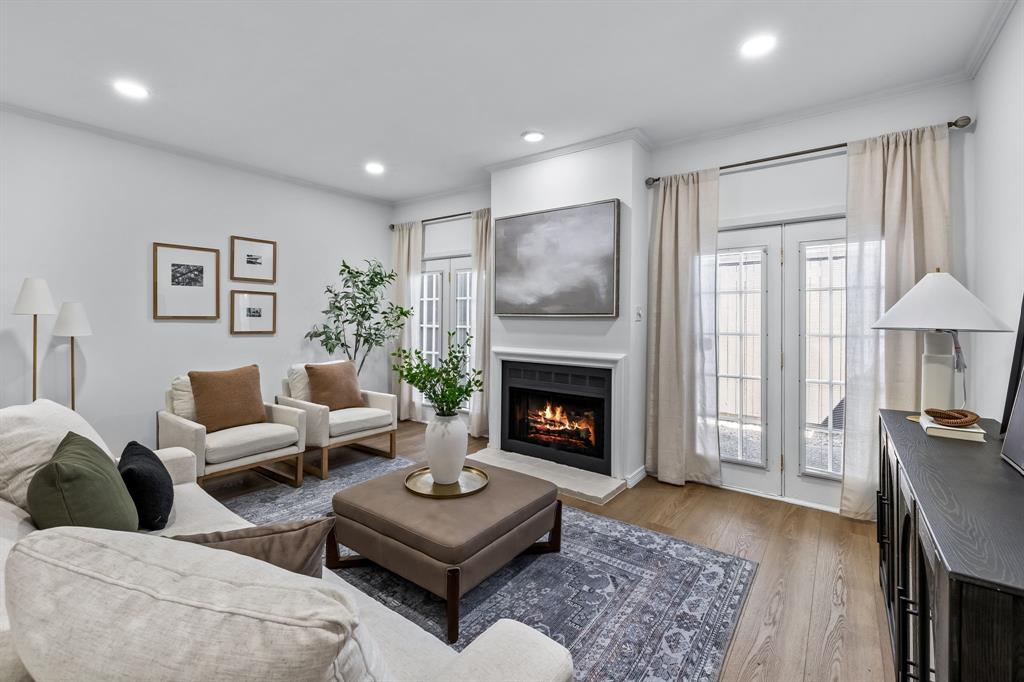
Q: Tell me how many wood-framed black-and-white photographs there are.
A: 3